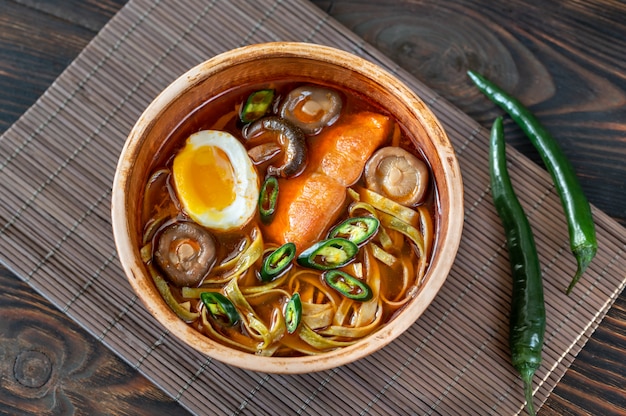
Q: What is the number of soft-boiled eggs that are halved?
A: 1